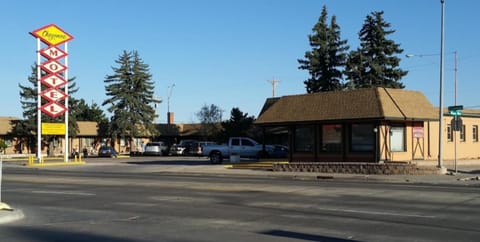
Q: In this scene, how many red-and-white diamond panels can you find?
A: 5